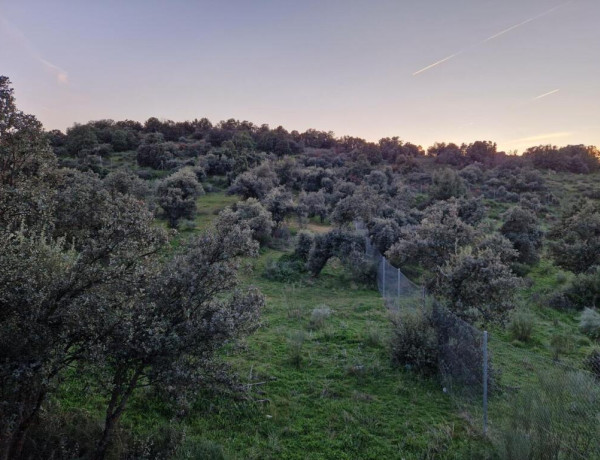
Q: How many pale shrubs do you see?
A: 2